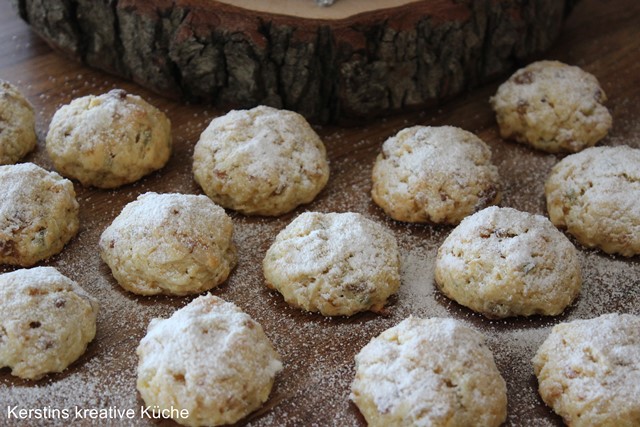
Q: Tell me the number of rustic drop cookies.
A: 14